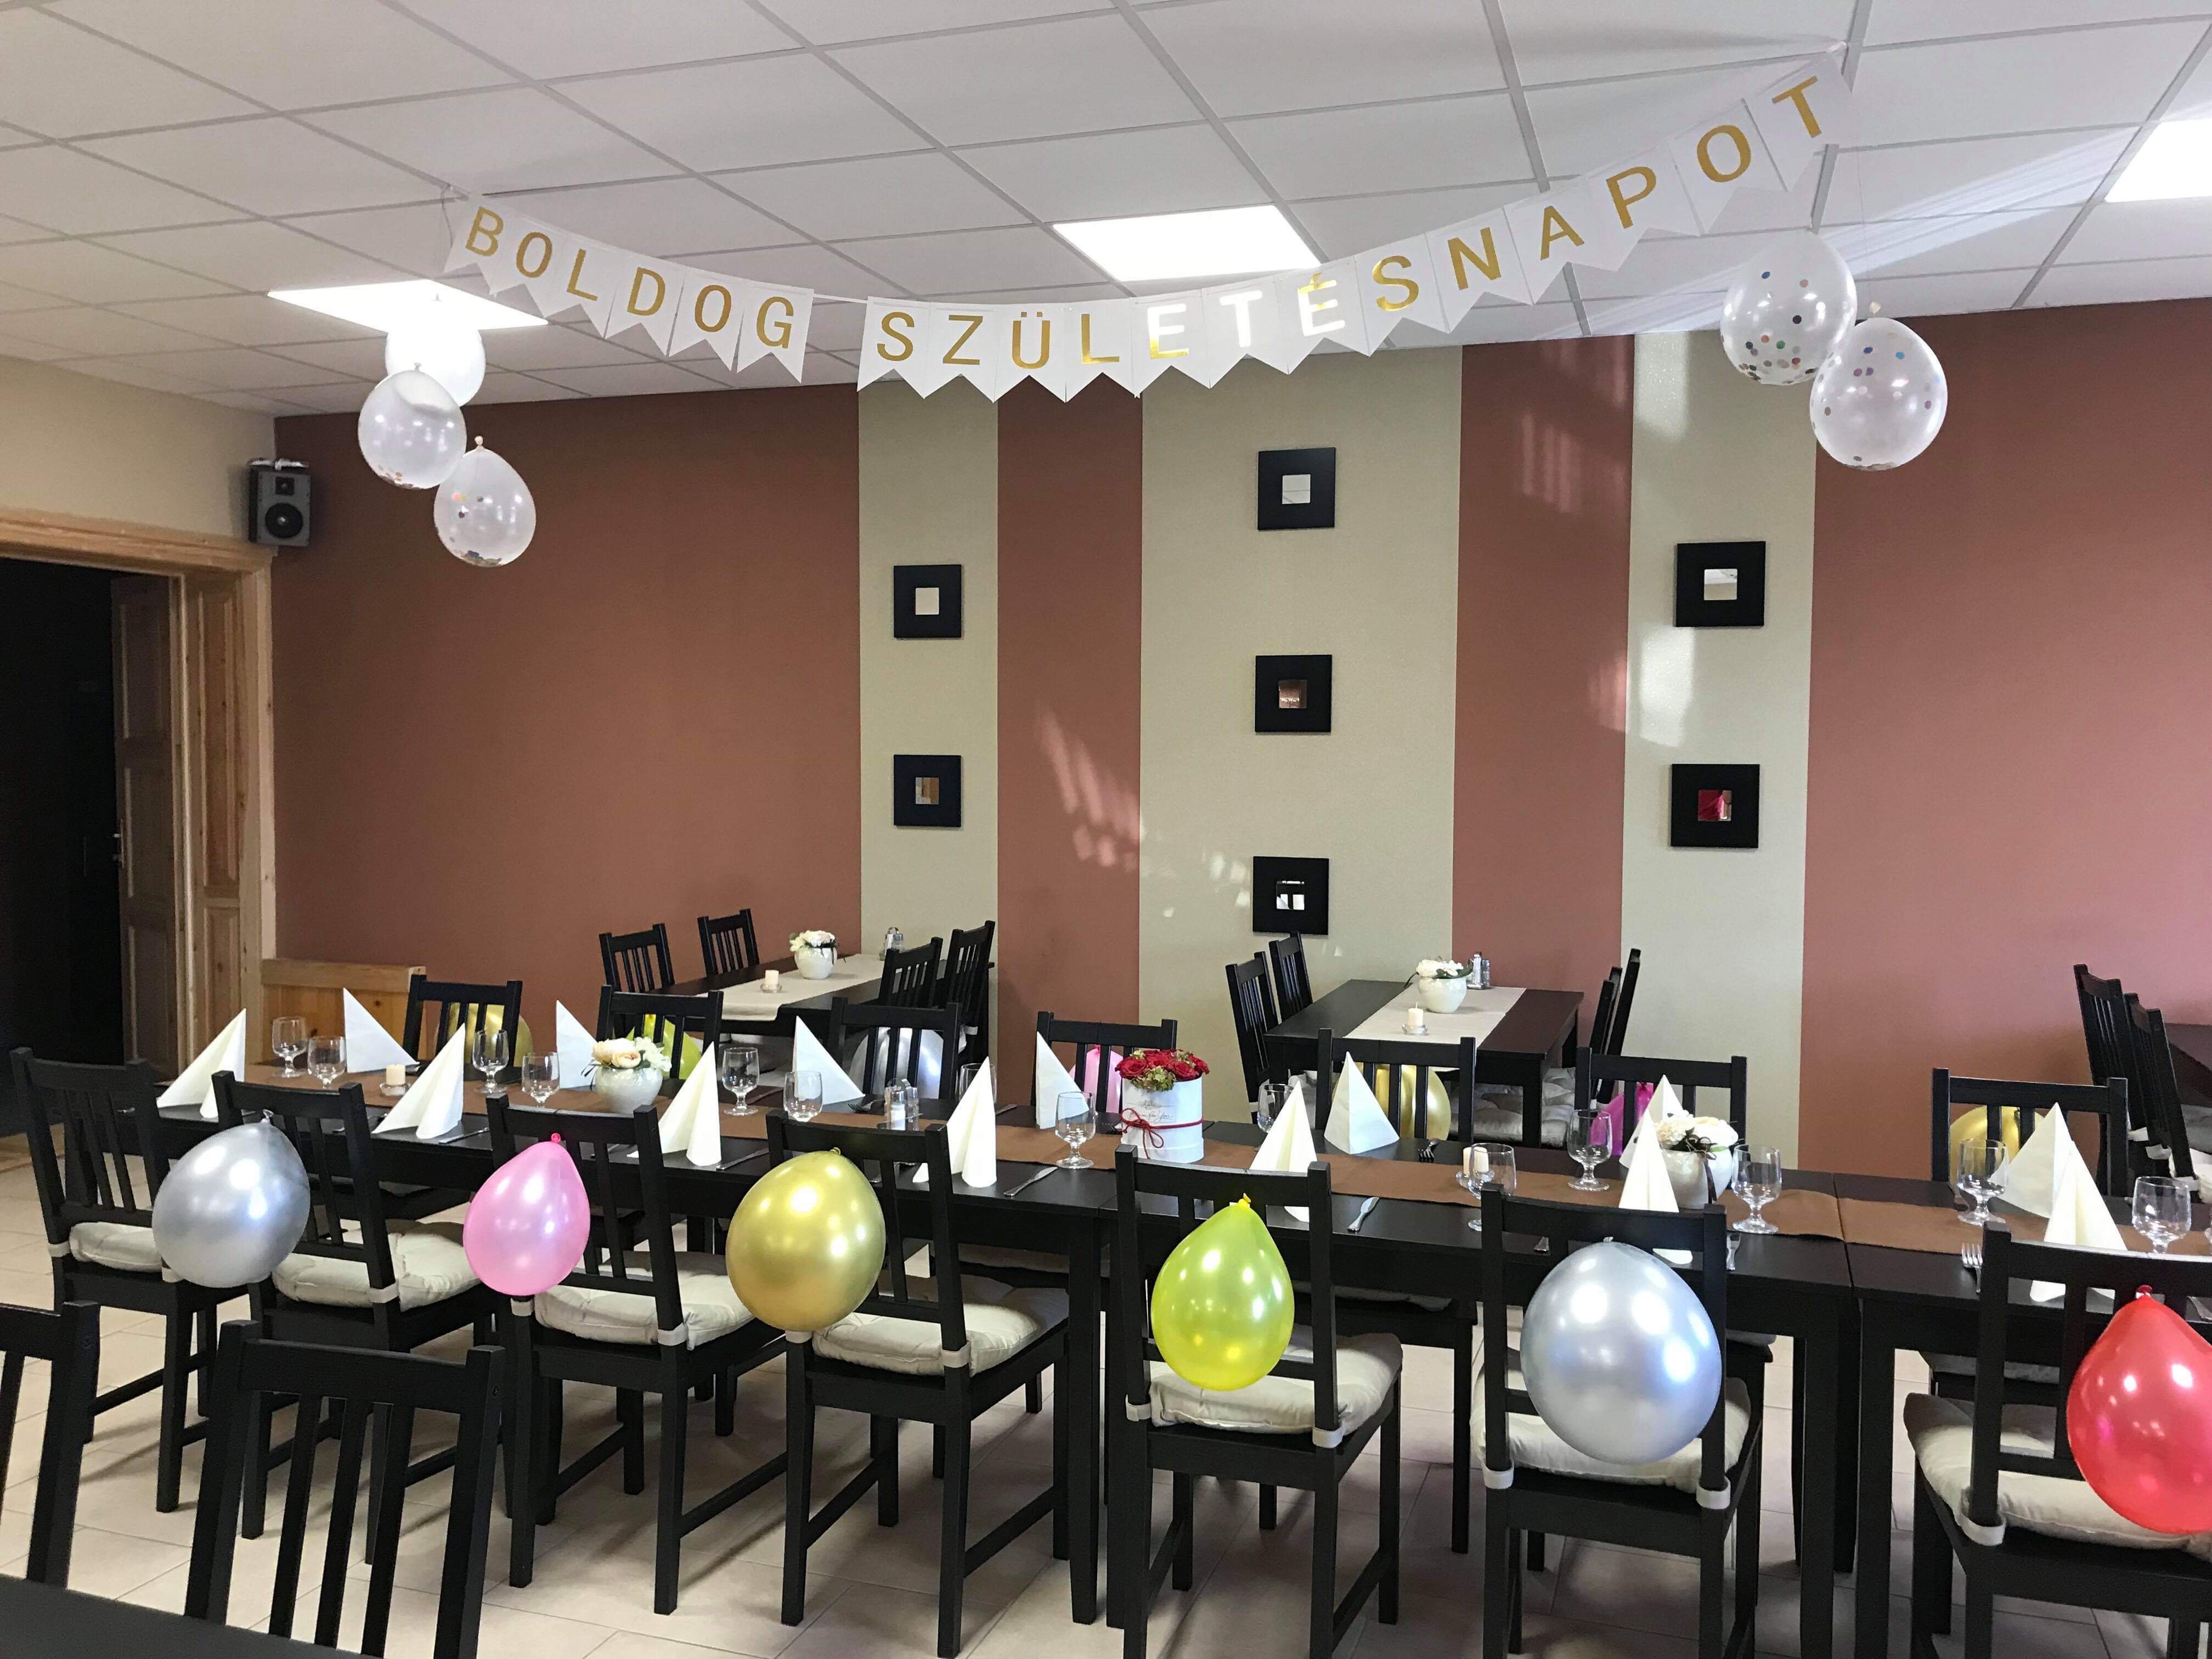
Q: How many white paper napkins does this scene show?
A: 14